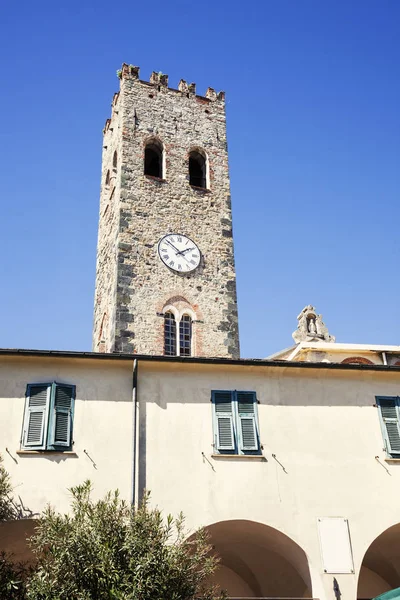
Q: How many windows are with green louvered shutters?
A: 3